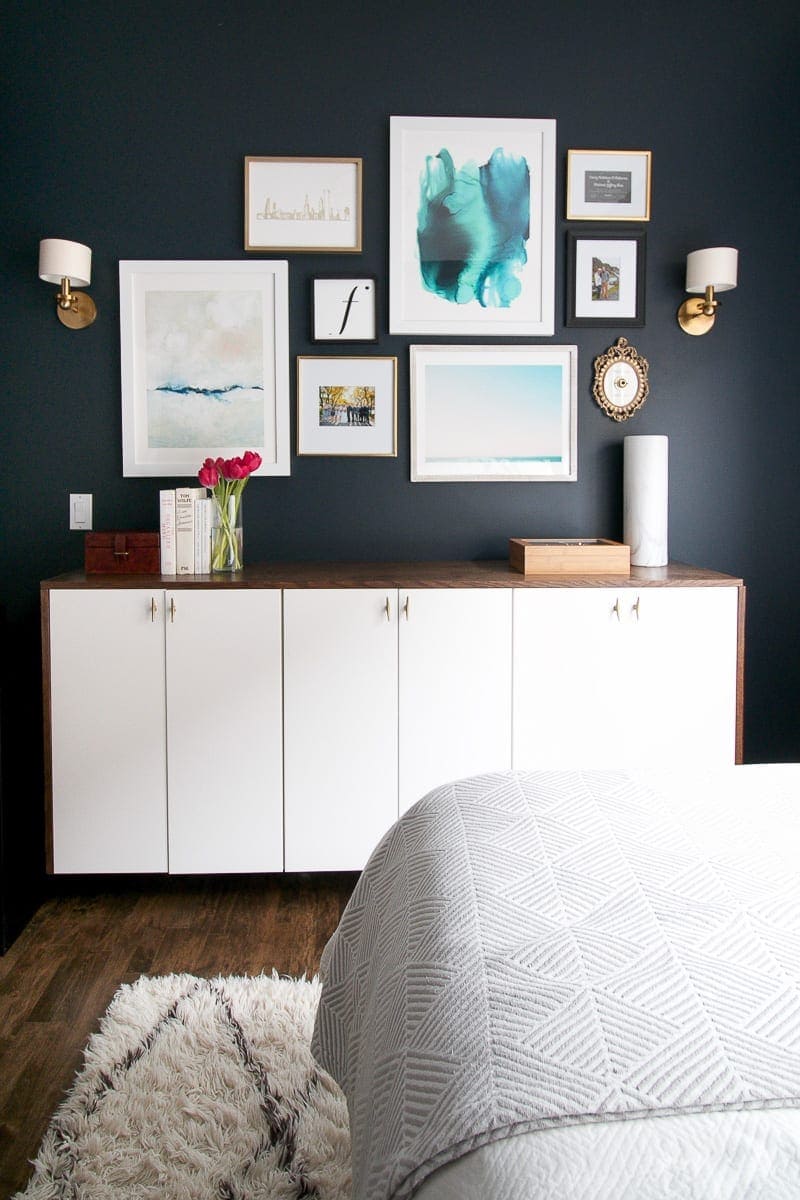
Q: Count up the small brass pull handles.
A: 6